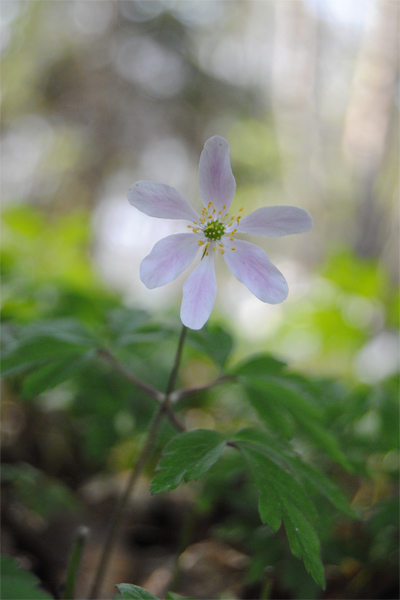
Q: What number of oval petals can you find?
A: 6